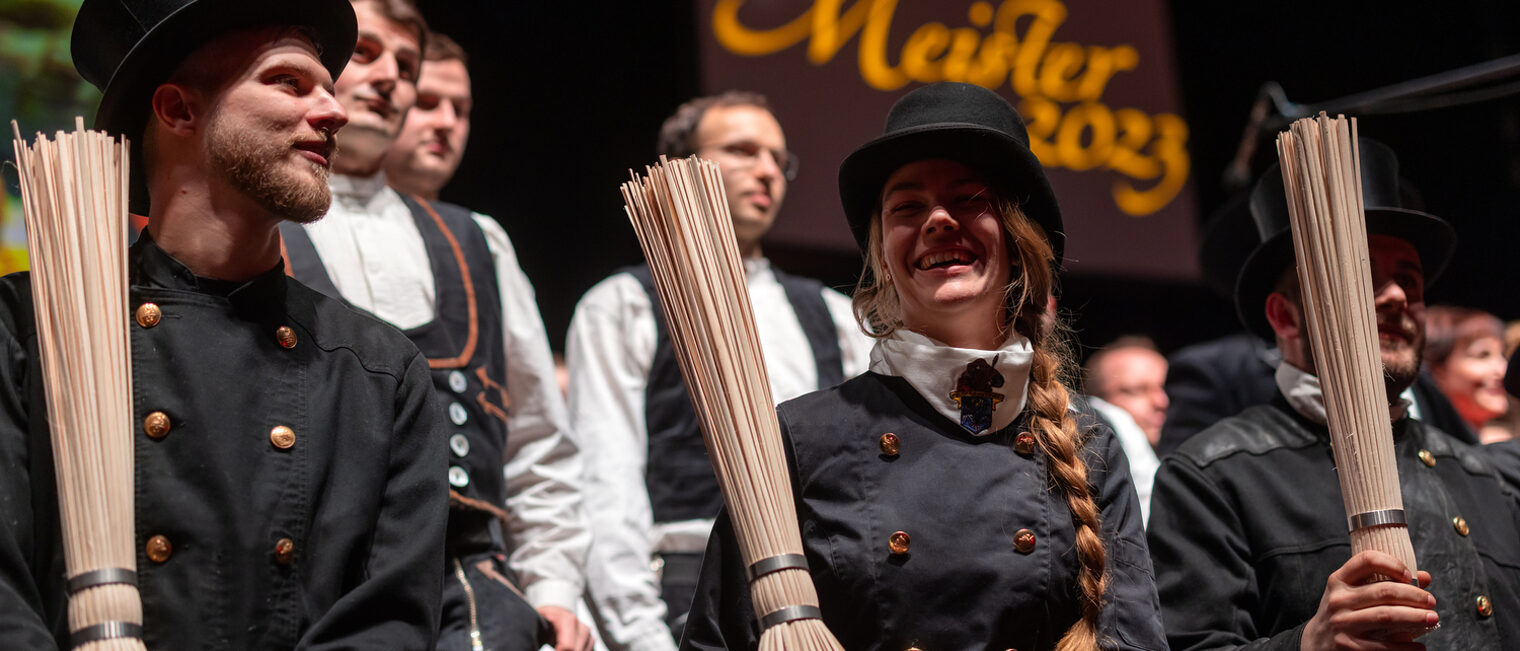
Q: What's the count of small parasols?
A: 0